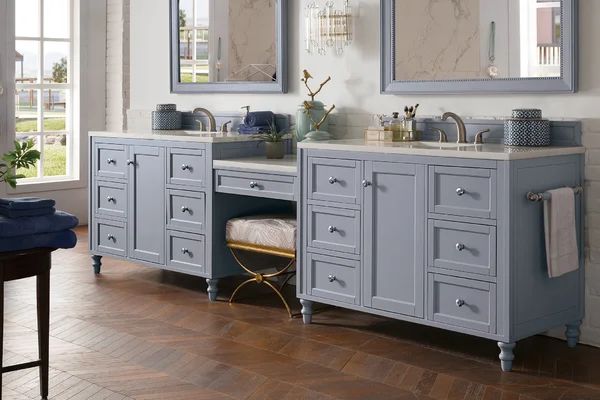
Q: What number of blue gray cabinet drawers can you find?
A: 13